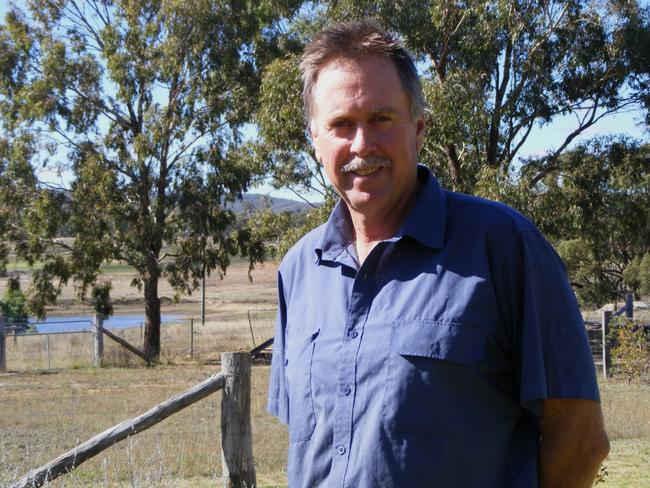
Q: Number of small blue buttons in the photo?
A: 3